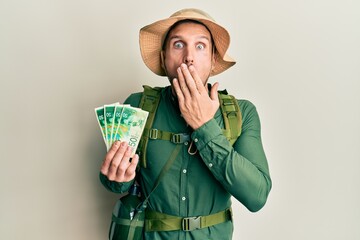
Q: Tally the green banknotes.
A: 4